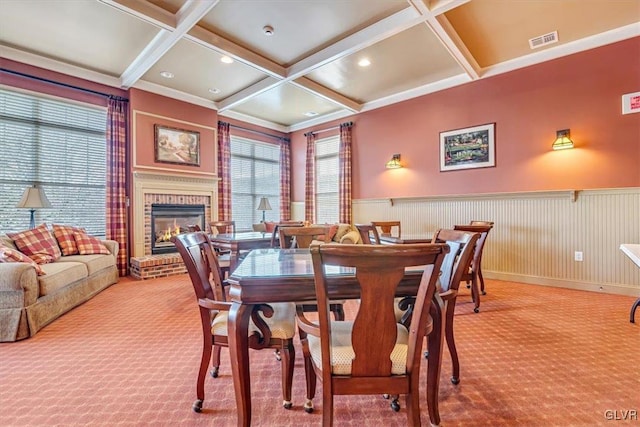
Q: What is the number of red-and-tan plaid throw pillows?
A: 4